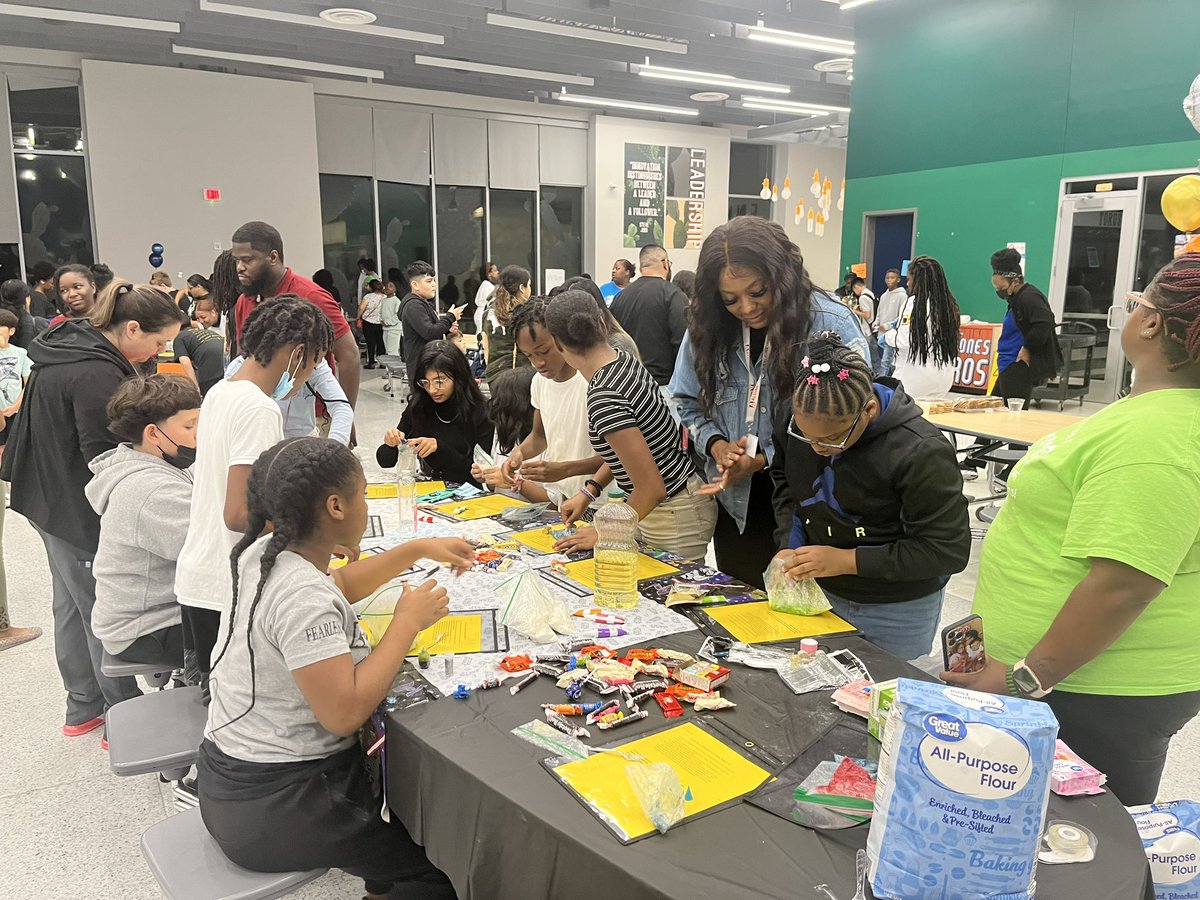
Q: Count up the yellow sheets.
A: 8